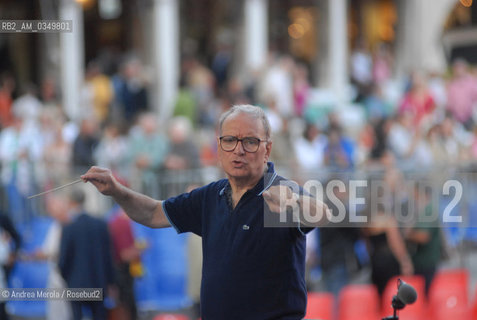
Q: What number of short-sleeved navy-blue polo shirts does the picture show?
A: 1